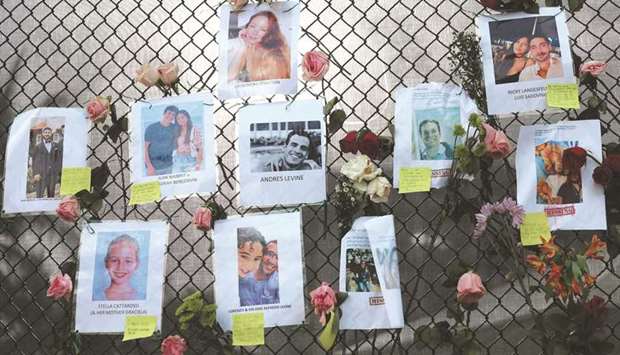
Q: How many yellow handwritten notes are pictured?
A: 7